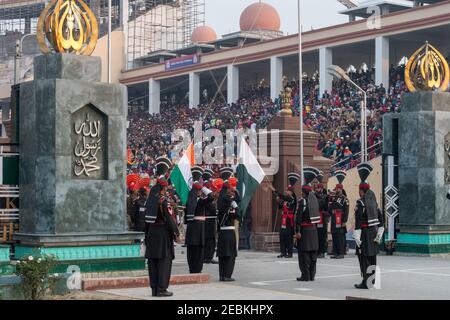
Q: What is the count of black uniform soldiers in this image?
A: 9